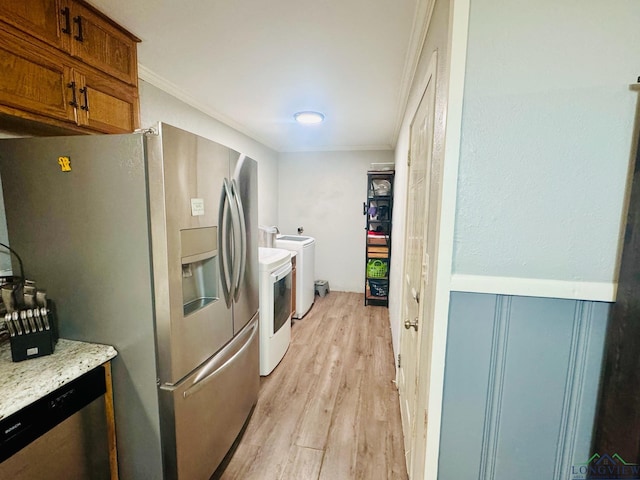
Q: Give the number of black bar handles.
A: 4